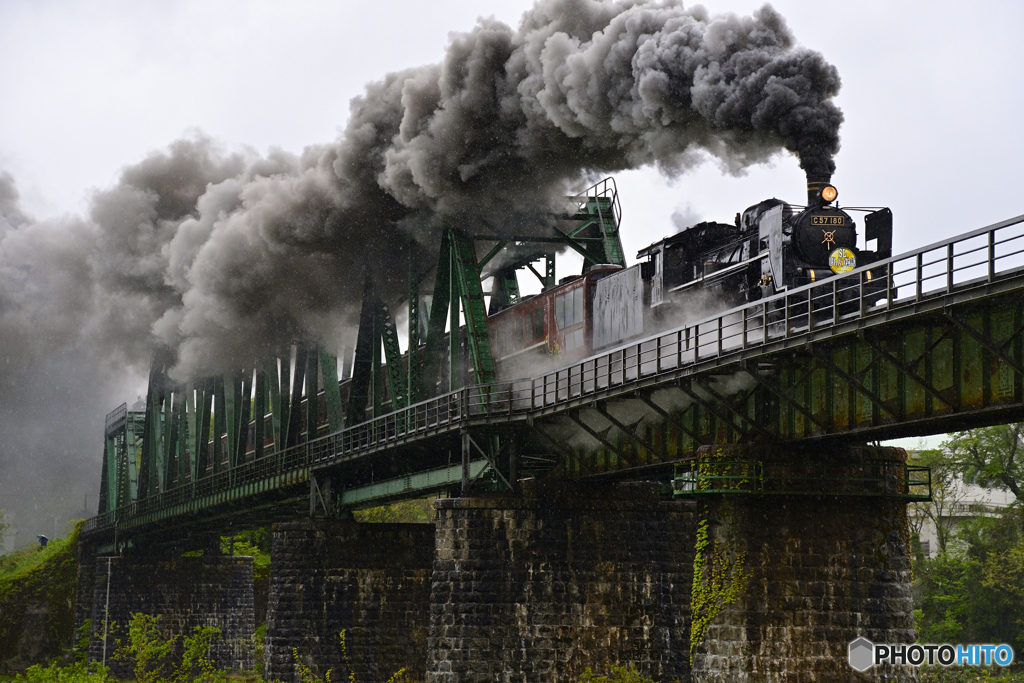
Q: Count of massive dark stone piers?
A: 4